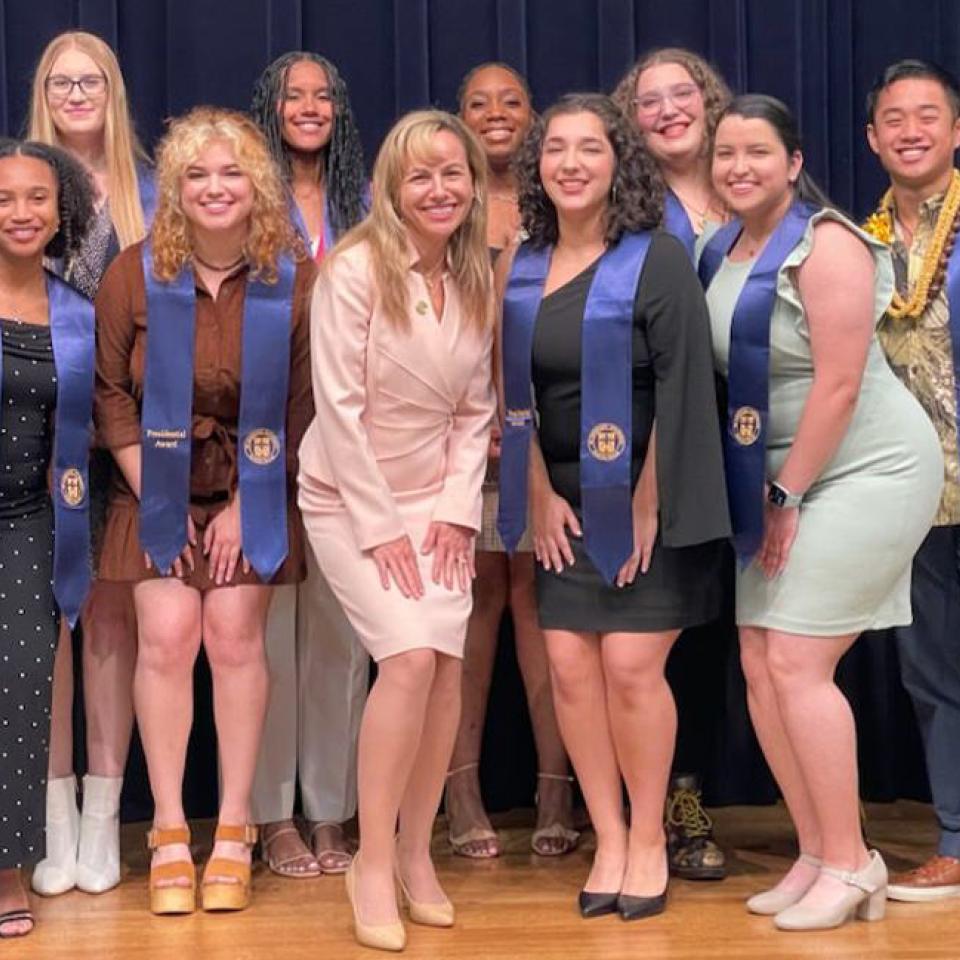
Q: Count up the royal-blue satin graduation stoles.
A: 8